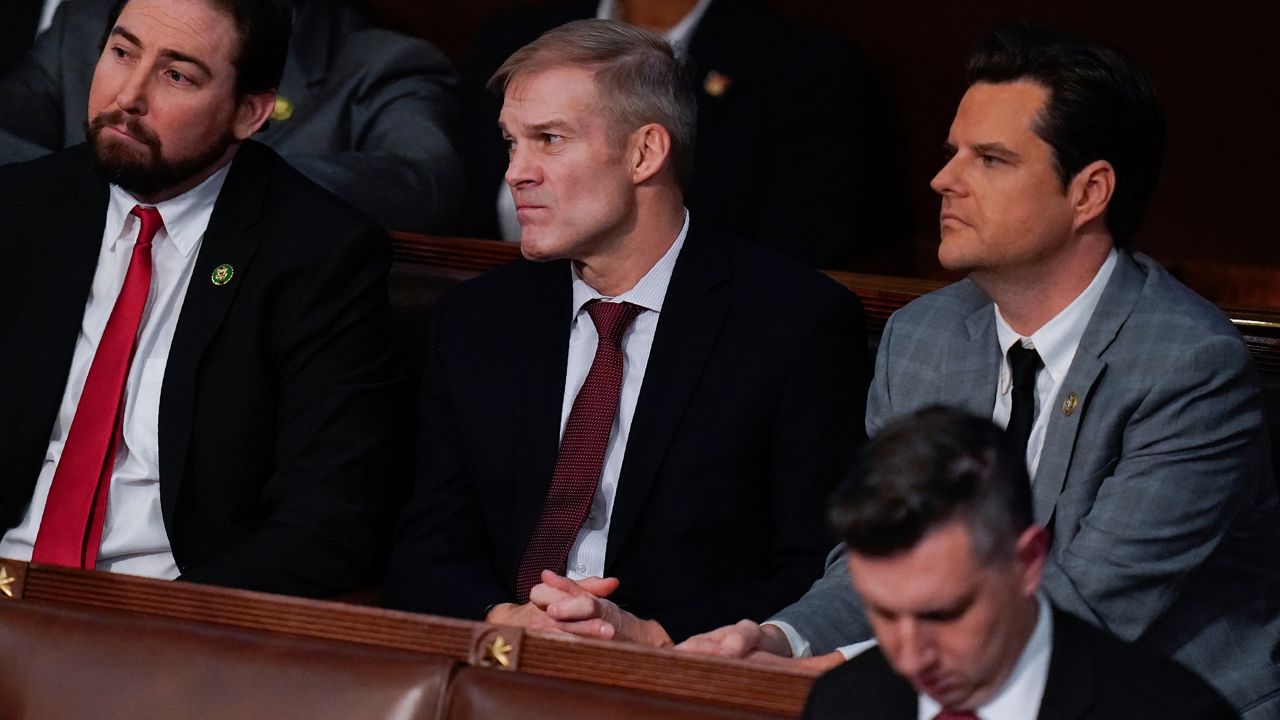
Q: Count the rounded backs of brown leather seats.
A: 2